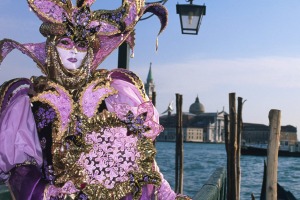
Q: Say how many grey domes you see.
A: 1